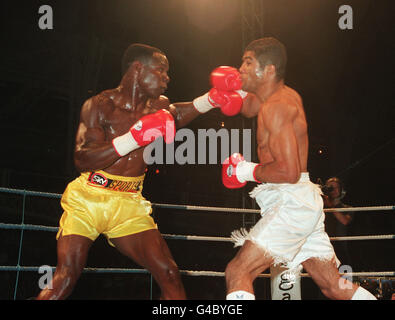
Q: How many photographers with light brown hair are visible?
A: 1